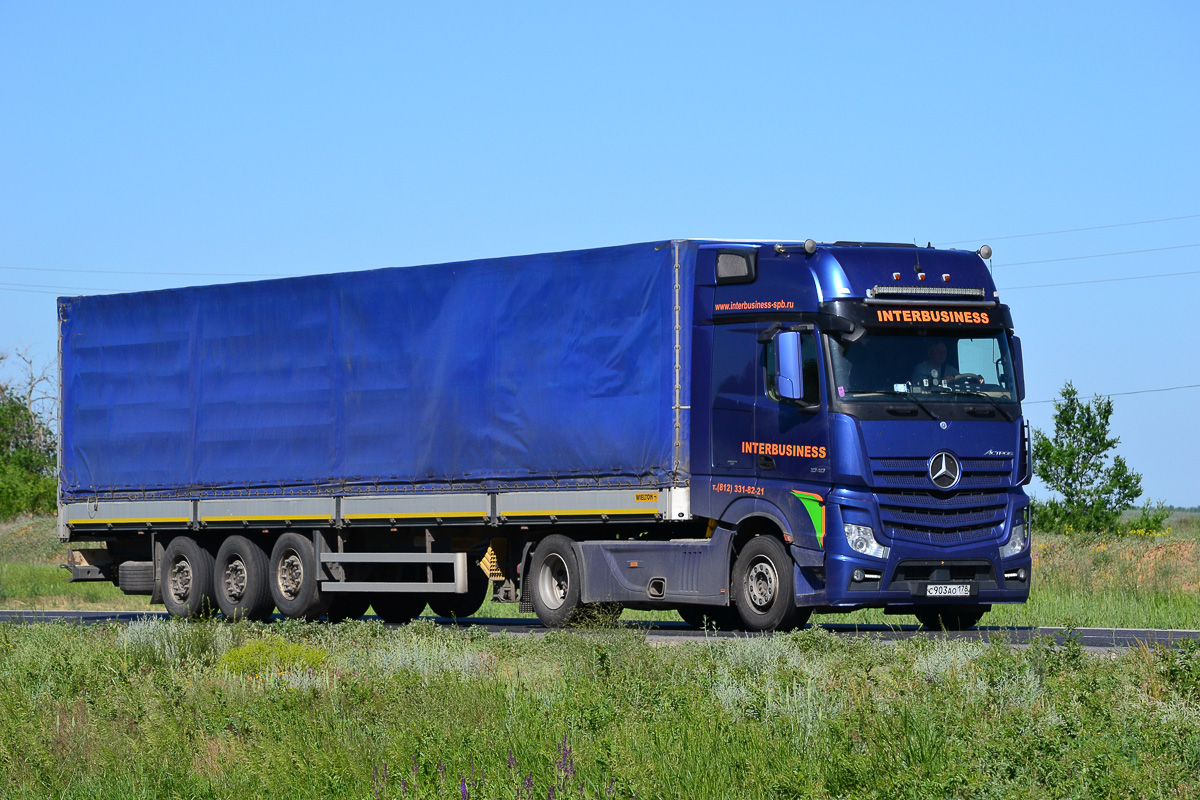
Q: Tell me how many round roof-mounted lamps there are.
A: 2